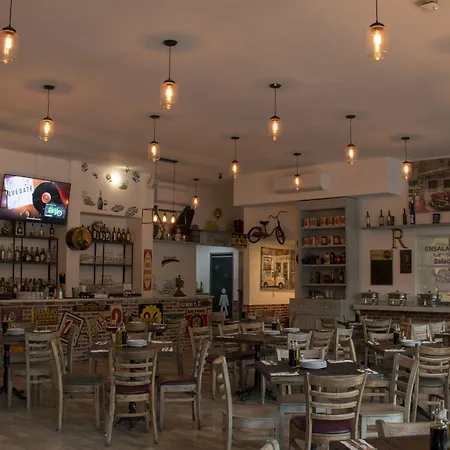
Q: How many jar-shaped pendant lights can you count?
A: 11